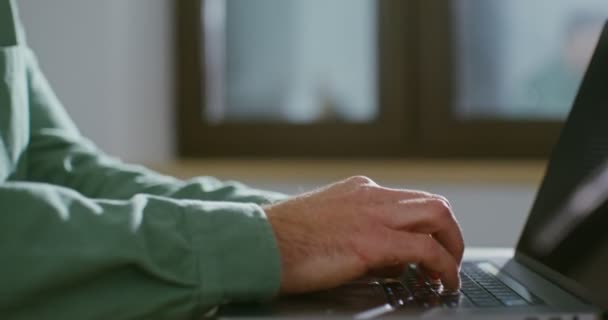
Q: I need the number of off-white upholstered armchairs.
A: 0